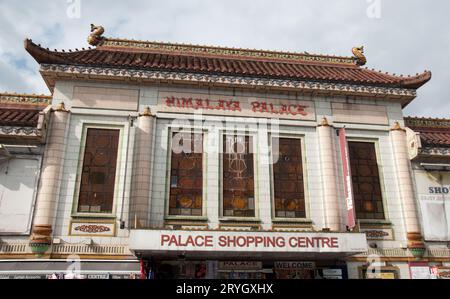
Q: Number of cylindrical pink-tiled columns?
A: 4